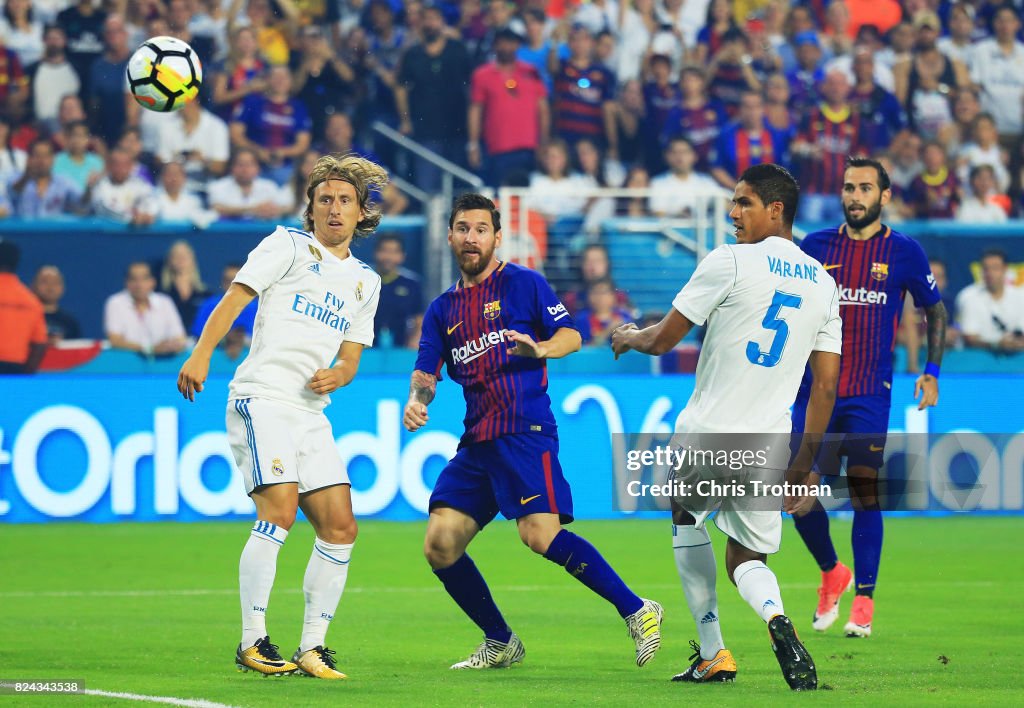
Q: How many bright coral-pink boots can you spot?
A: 2